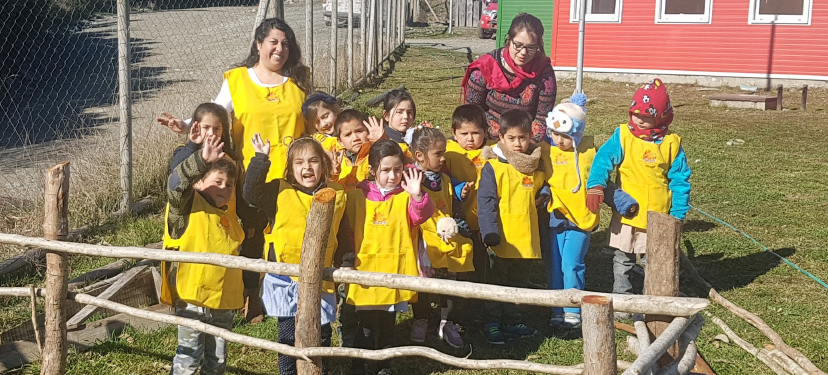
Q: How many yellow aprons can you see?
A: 13